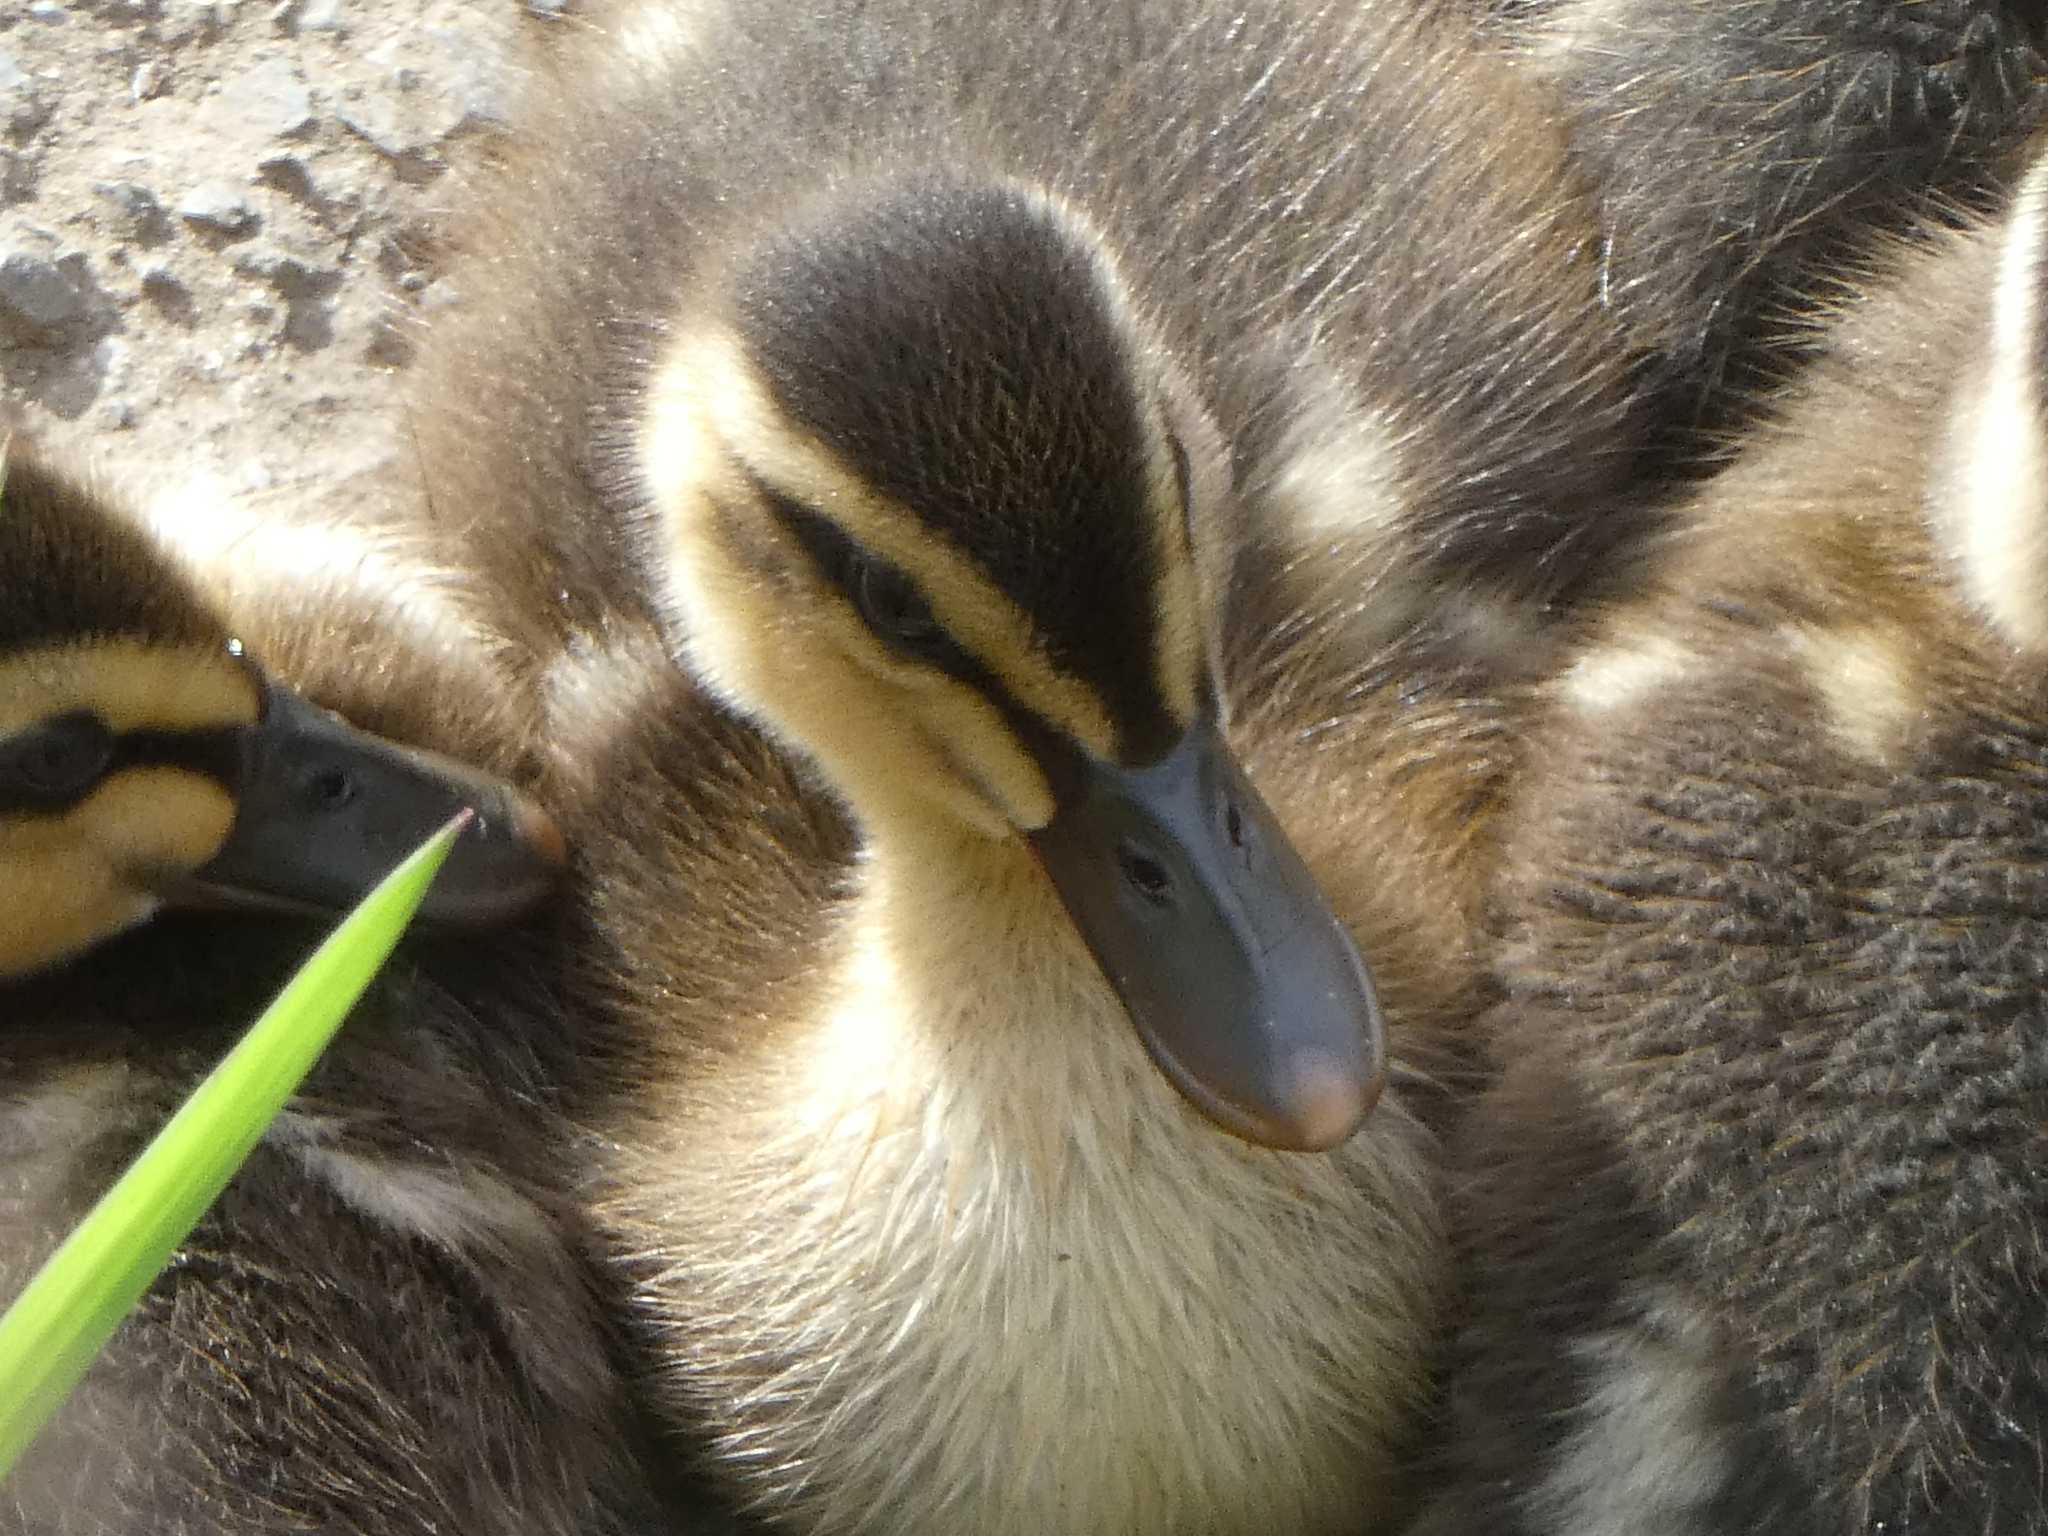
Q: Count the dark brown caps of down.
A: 2